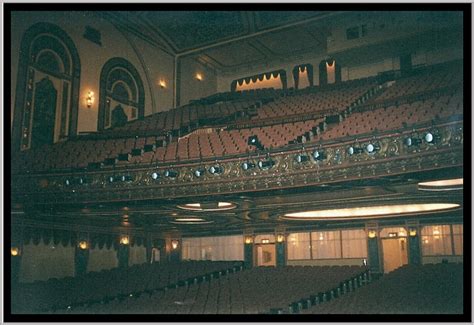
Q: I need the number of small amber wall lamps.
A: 11